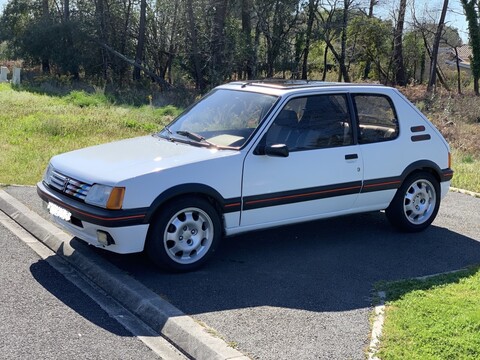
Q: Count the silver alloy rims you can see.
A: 2